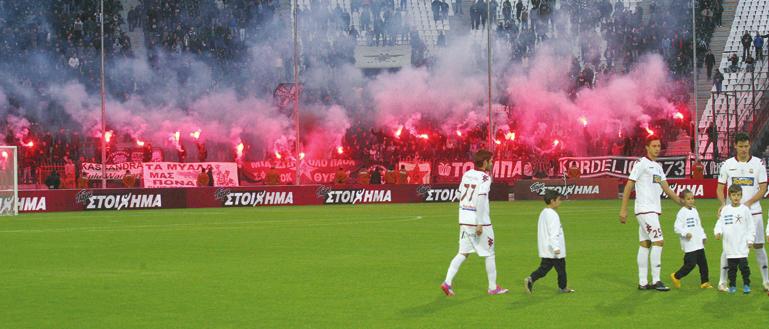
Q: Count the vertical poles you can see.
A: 4